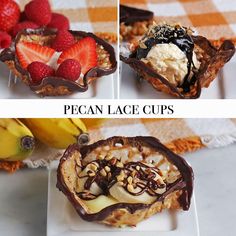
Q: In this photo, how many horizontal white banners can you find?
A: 1